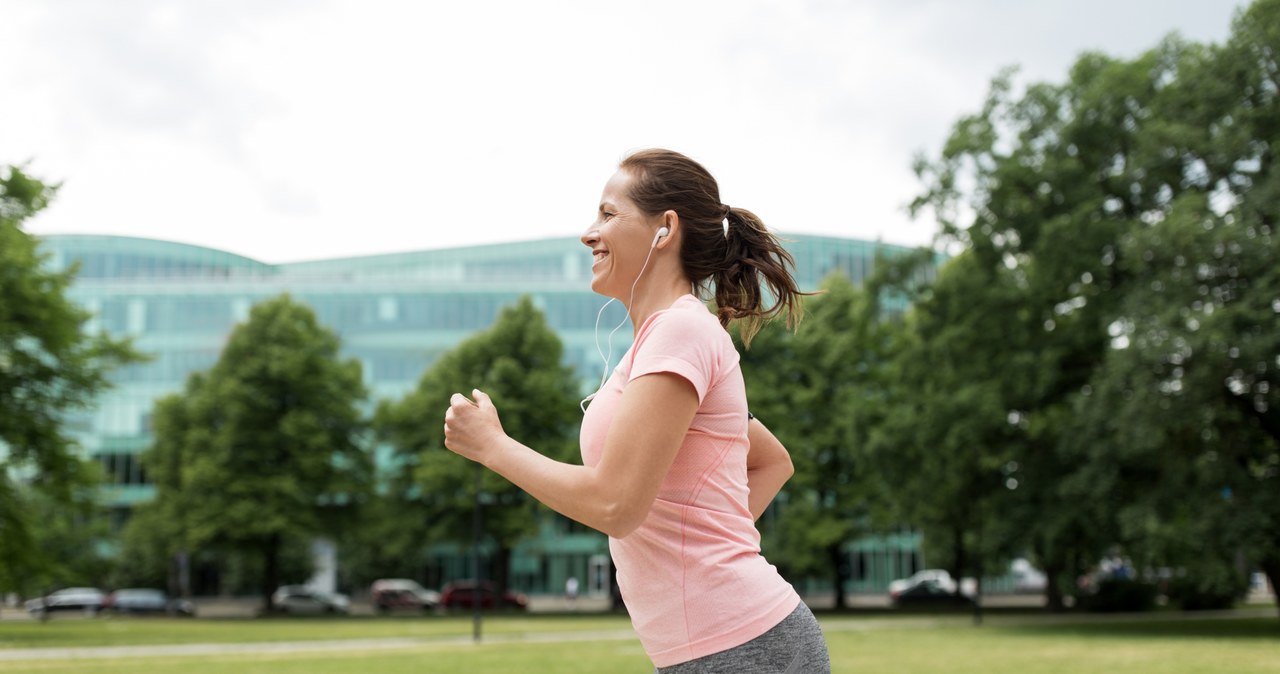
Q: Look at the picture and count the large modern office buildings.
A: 1